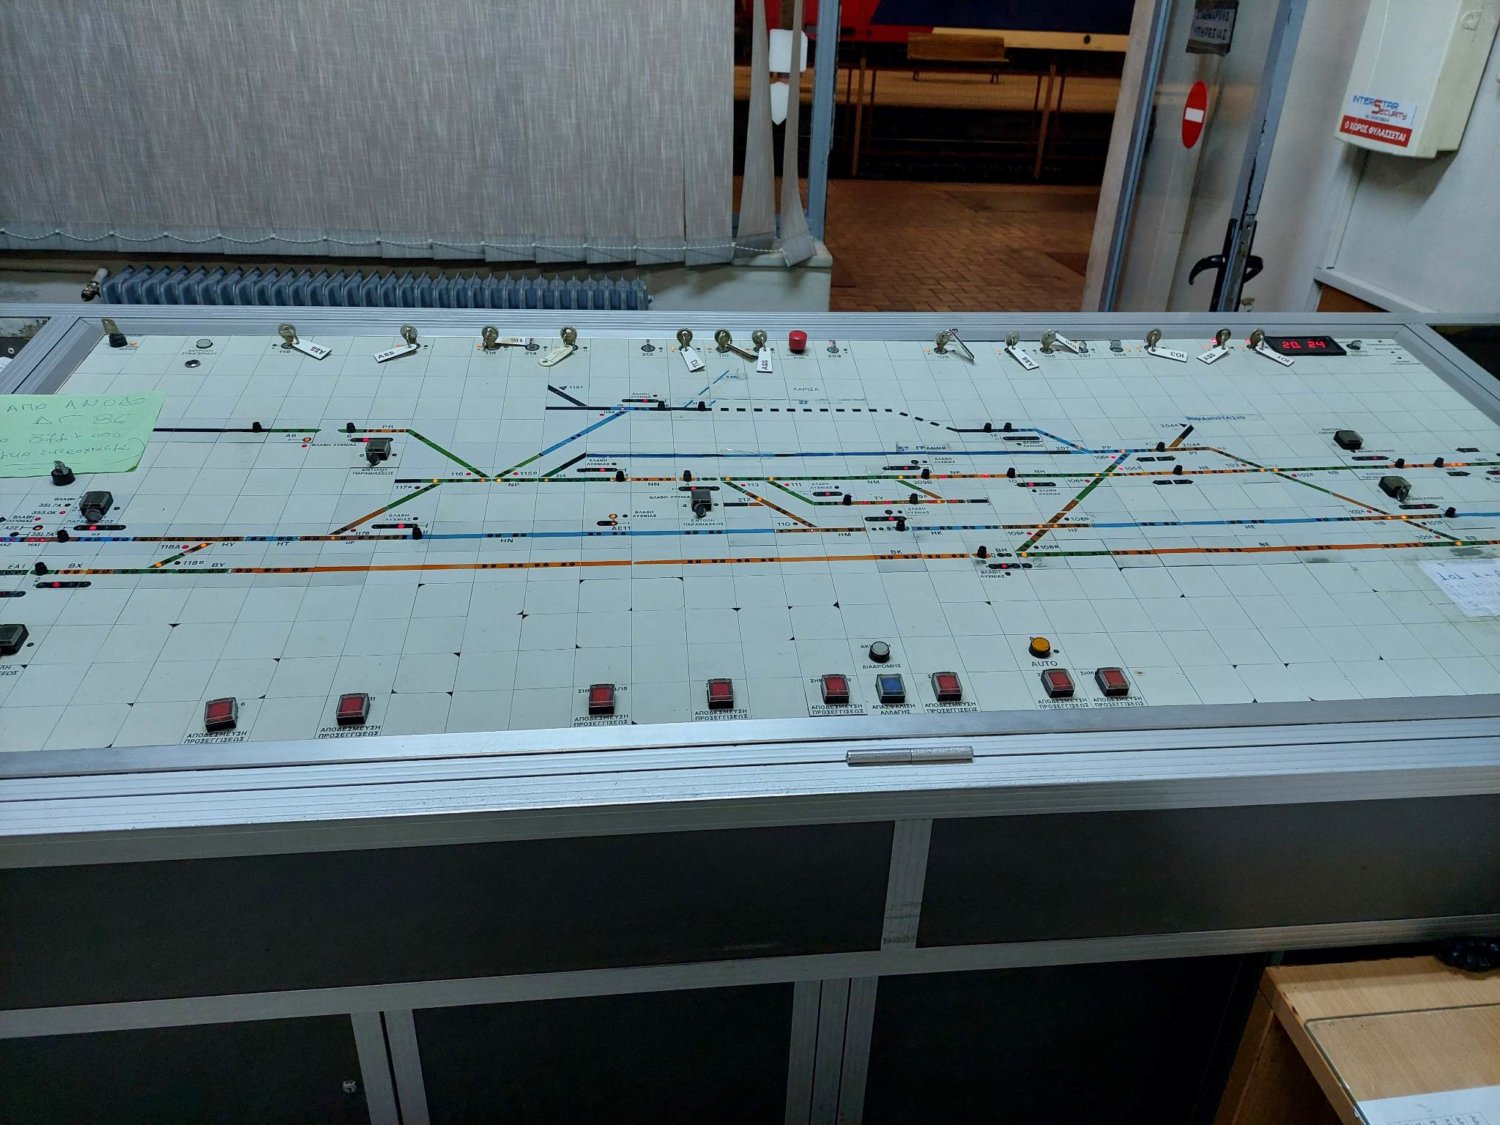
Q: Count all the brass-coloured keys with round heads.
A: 13